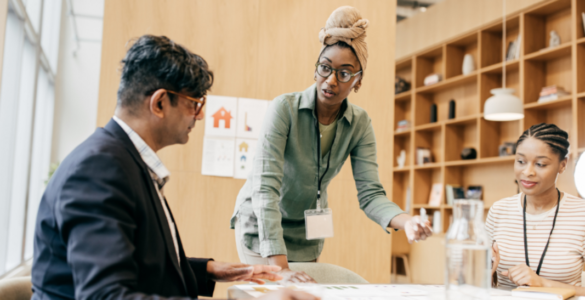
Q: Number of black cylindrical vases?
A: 2